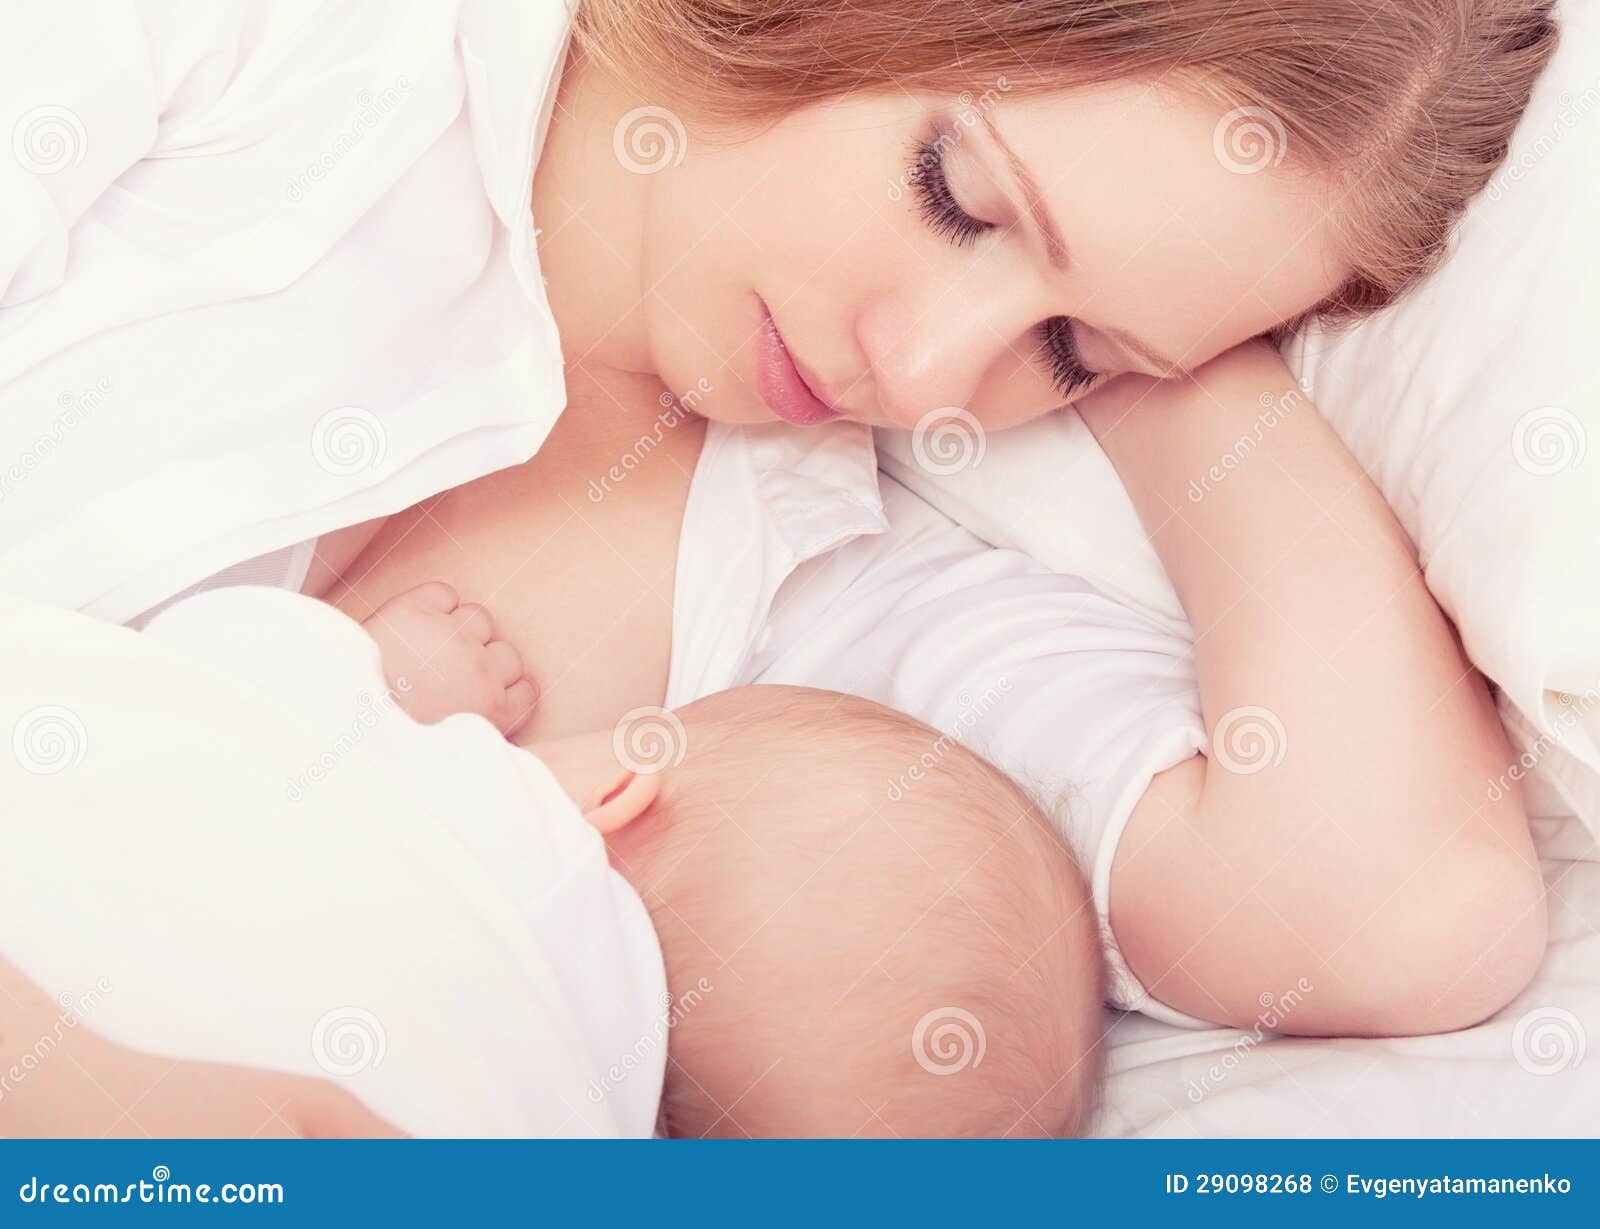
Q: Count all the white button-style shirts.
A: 1